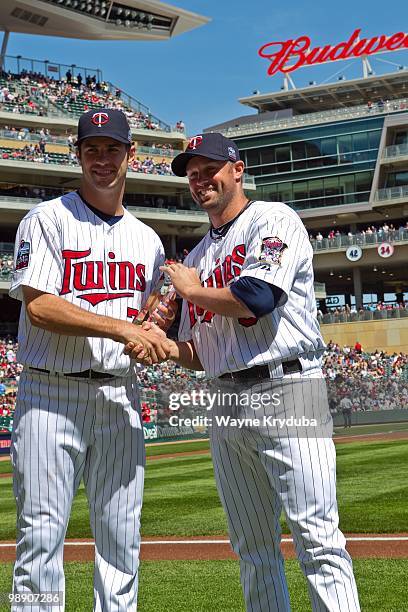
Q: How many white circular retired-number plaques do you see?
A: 2